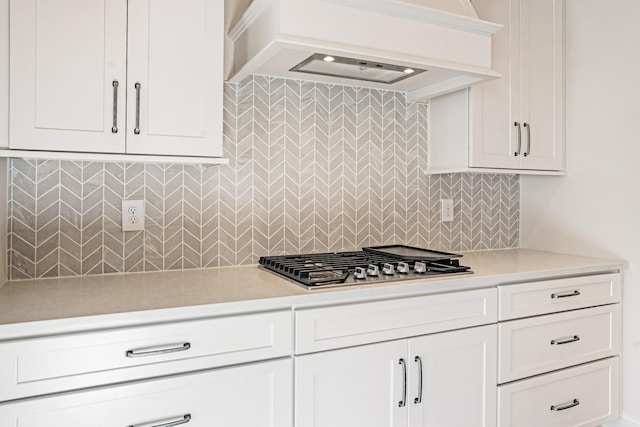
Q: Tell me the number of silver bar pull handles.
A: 11